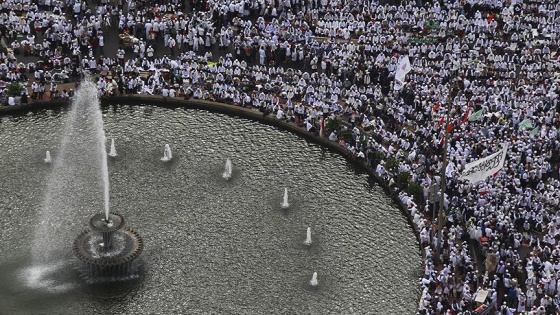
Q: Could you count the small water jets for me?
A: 7